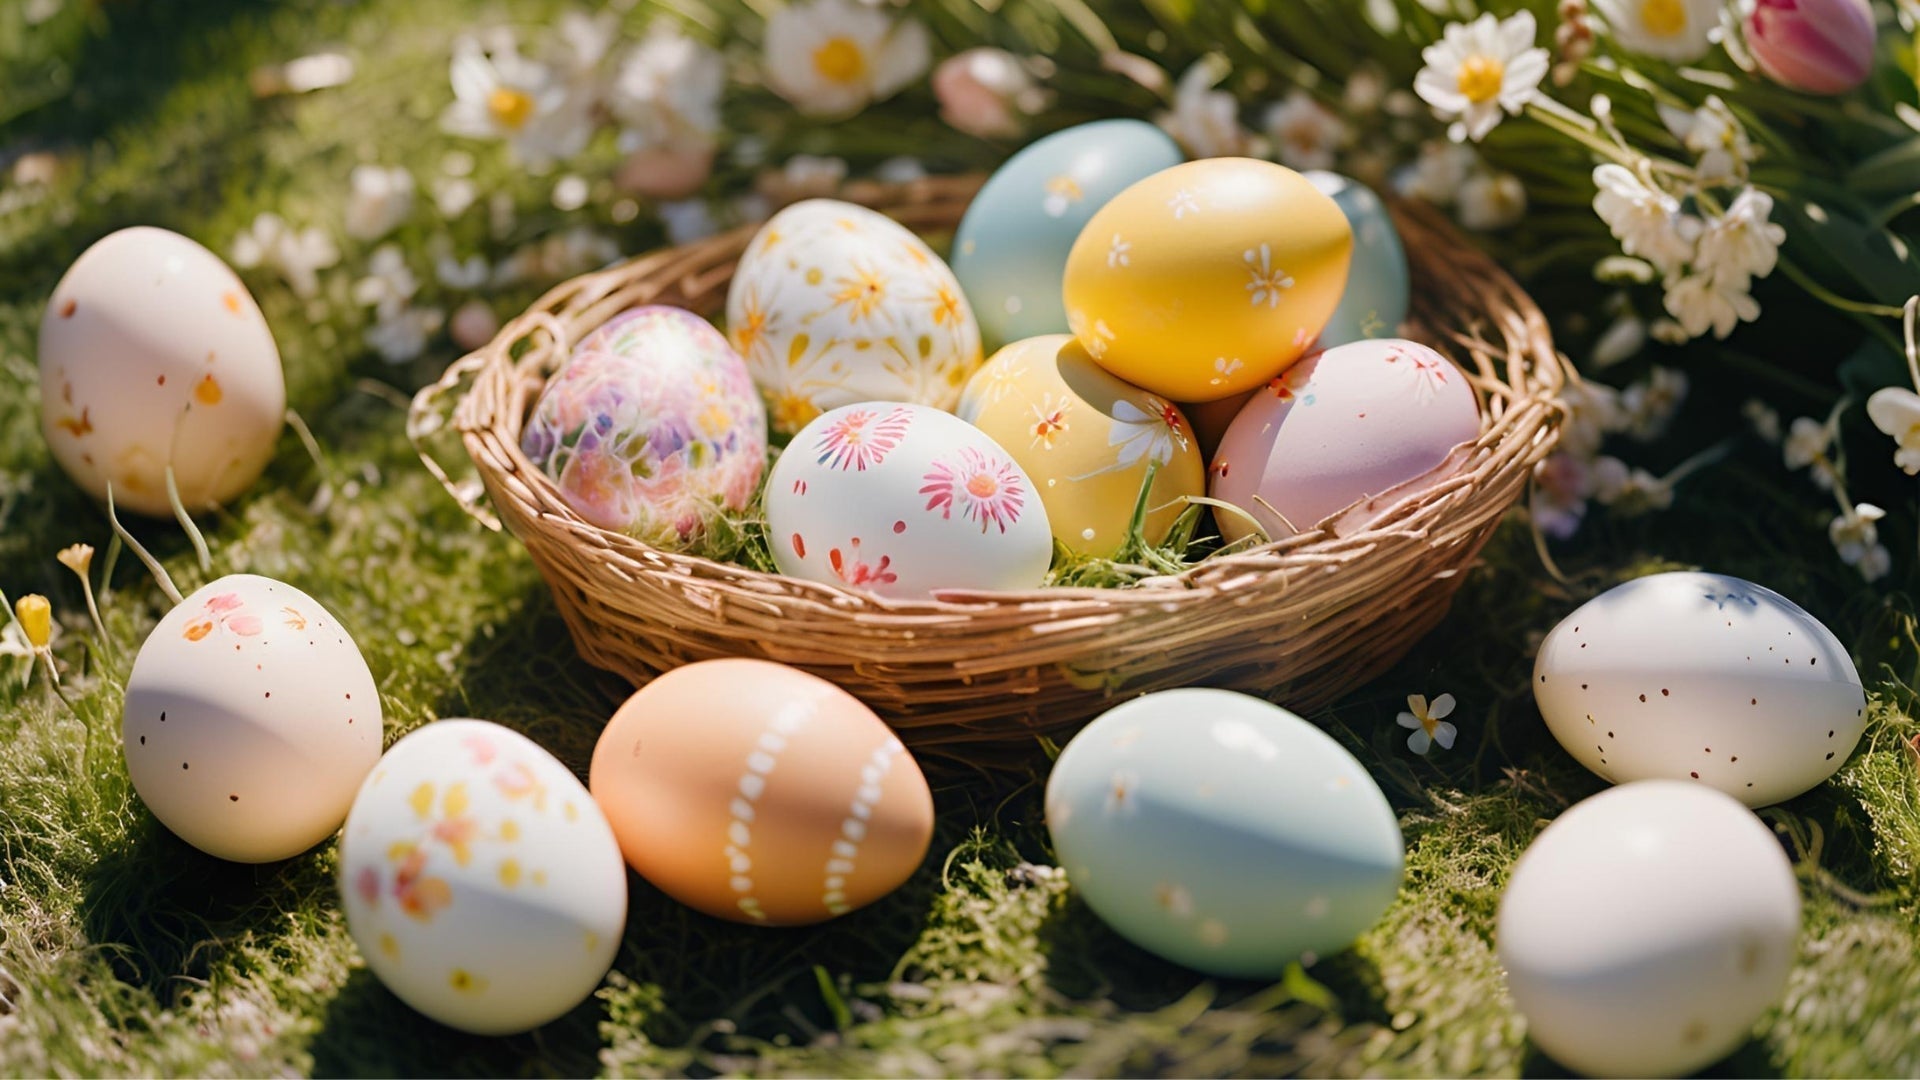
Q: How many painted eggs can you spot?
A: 15